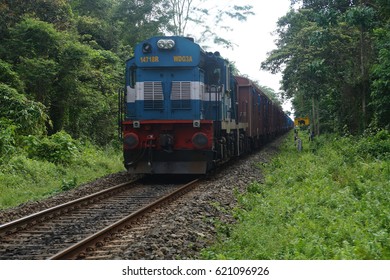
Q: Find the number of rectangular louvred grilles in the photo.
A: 2